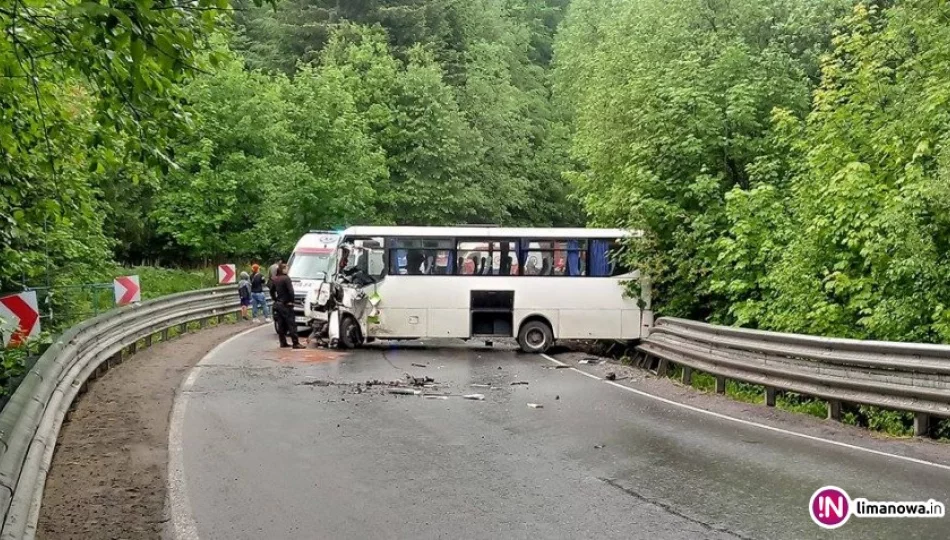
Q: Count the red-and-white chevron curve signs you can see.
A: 3